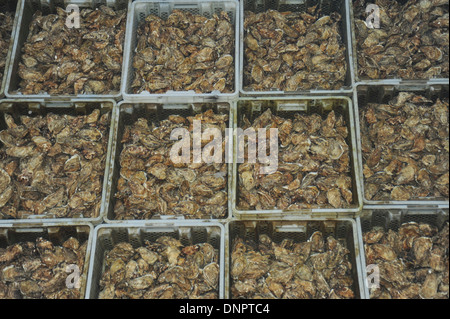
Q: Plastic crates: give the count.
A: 13